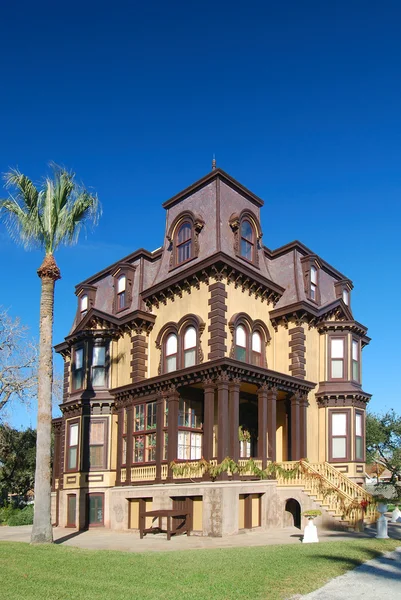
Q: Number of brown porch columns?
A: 11